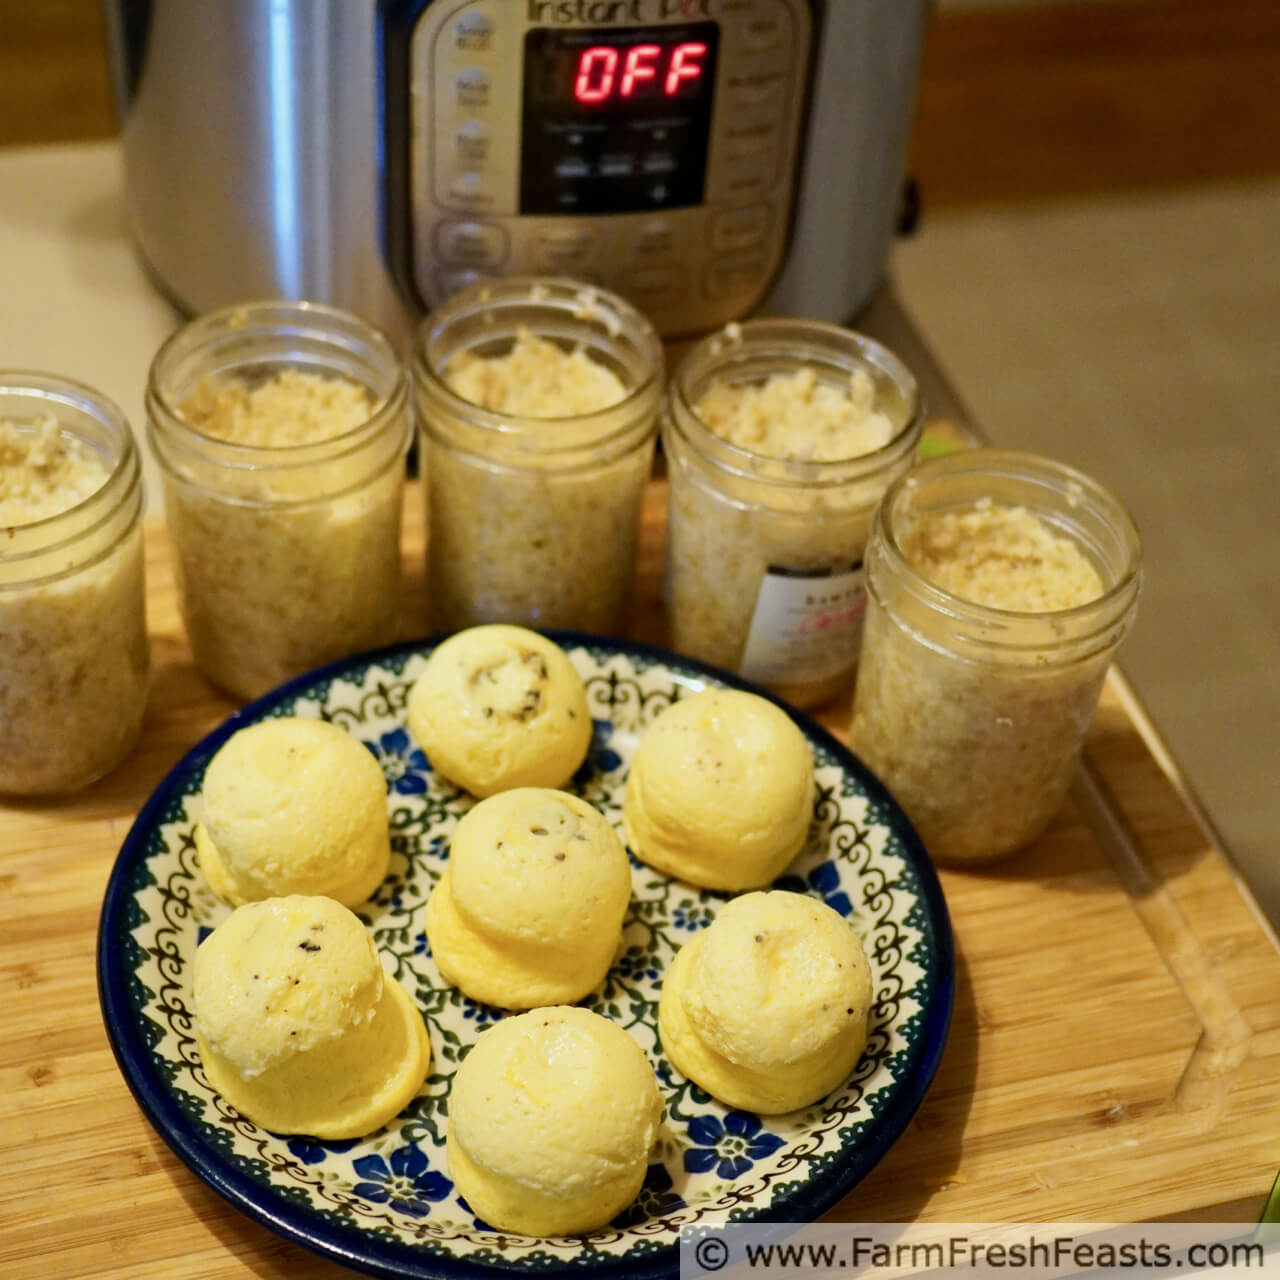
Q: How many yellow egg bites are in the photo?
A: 7